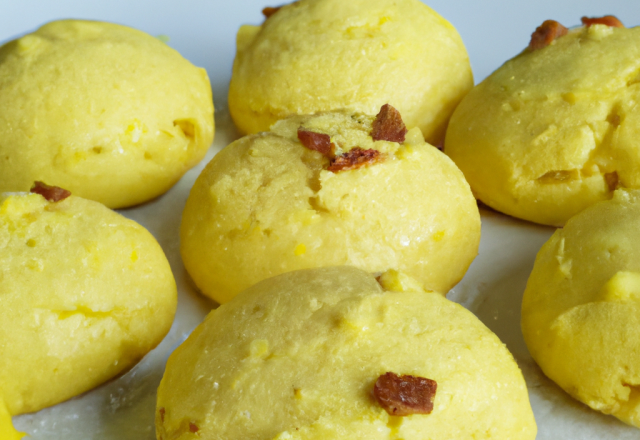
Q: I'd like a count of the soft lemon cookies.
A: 7